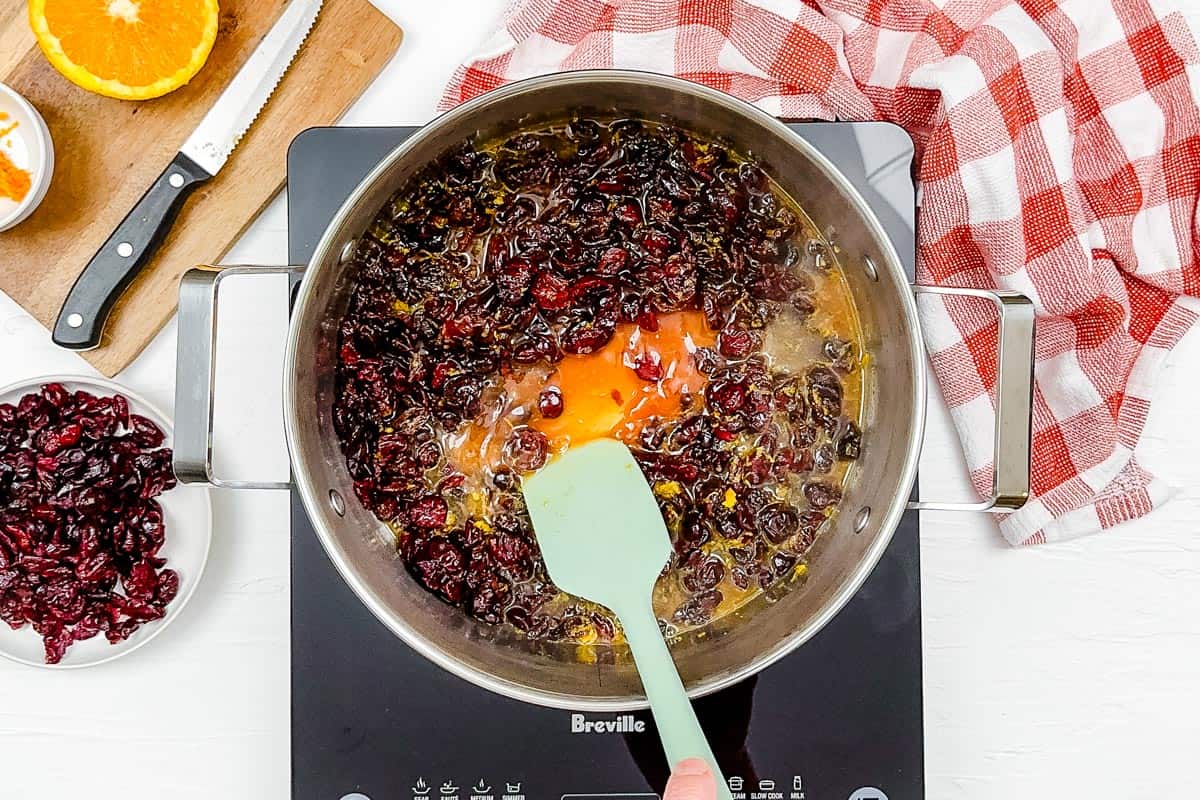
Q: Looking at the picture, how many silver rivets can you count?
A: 7